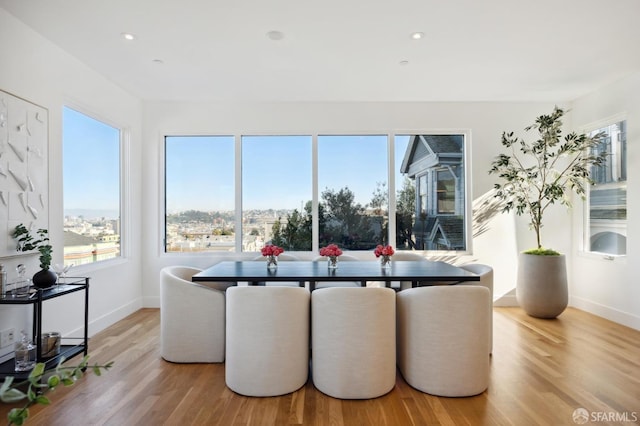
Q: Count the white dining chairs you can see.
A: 8